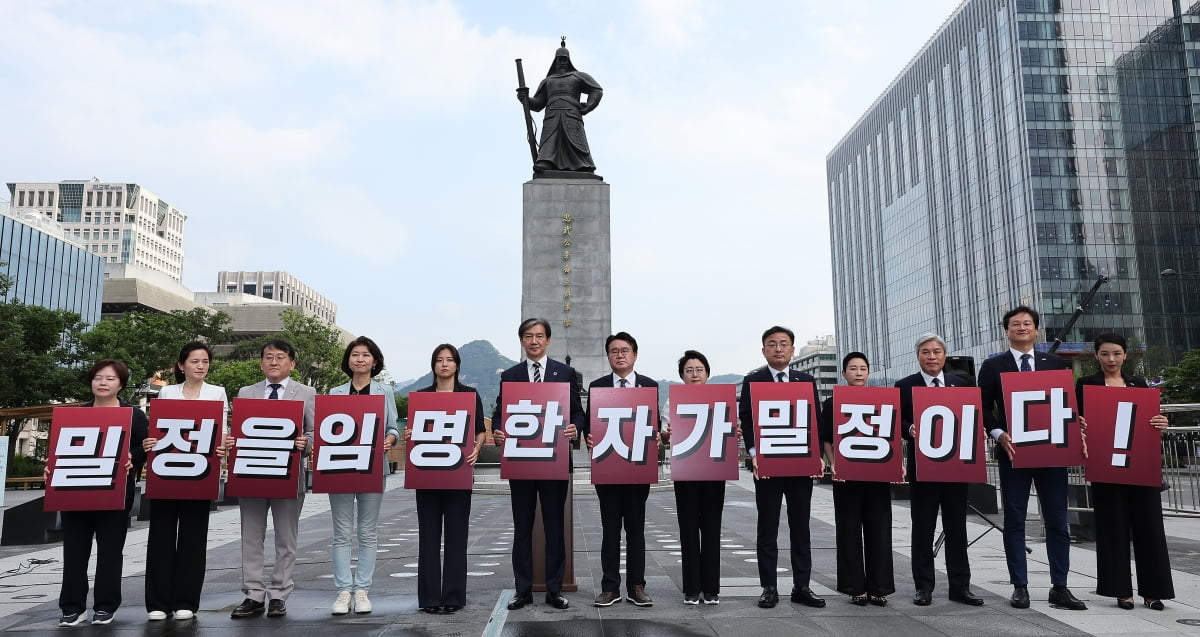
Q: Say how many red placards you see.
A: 13